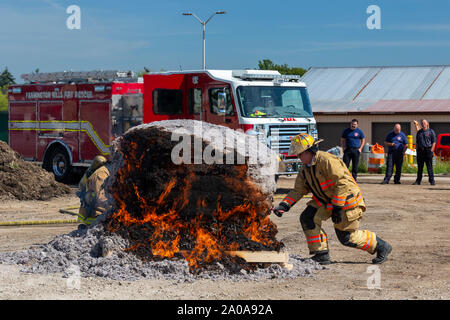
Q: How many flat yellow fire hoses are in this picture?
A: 1